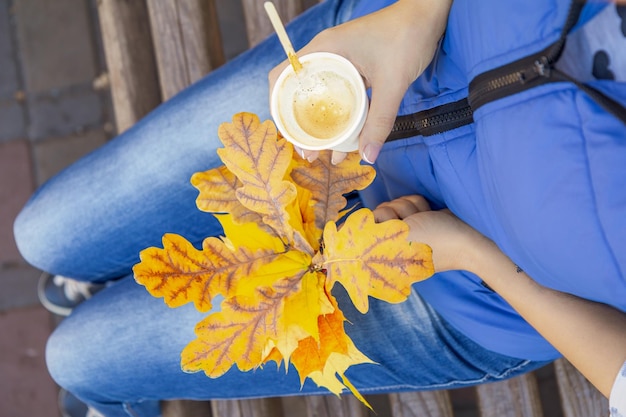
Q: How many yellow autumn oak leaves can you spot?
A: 6